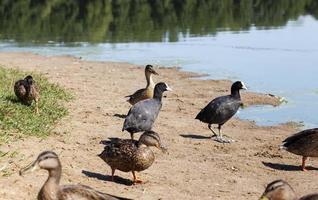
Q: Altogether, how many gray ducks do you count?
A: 2